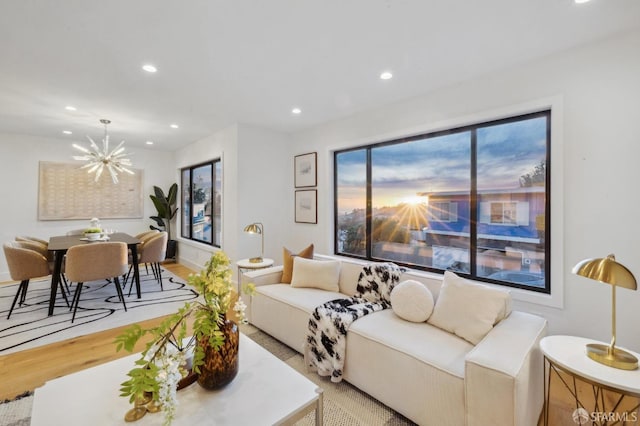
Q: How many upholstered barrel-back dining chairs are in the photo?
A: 6